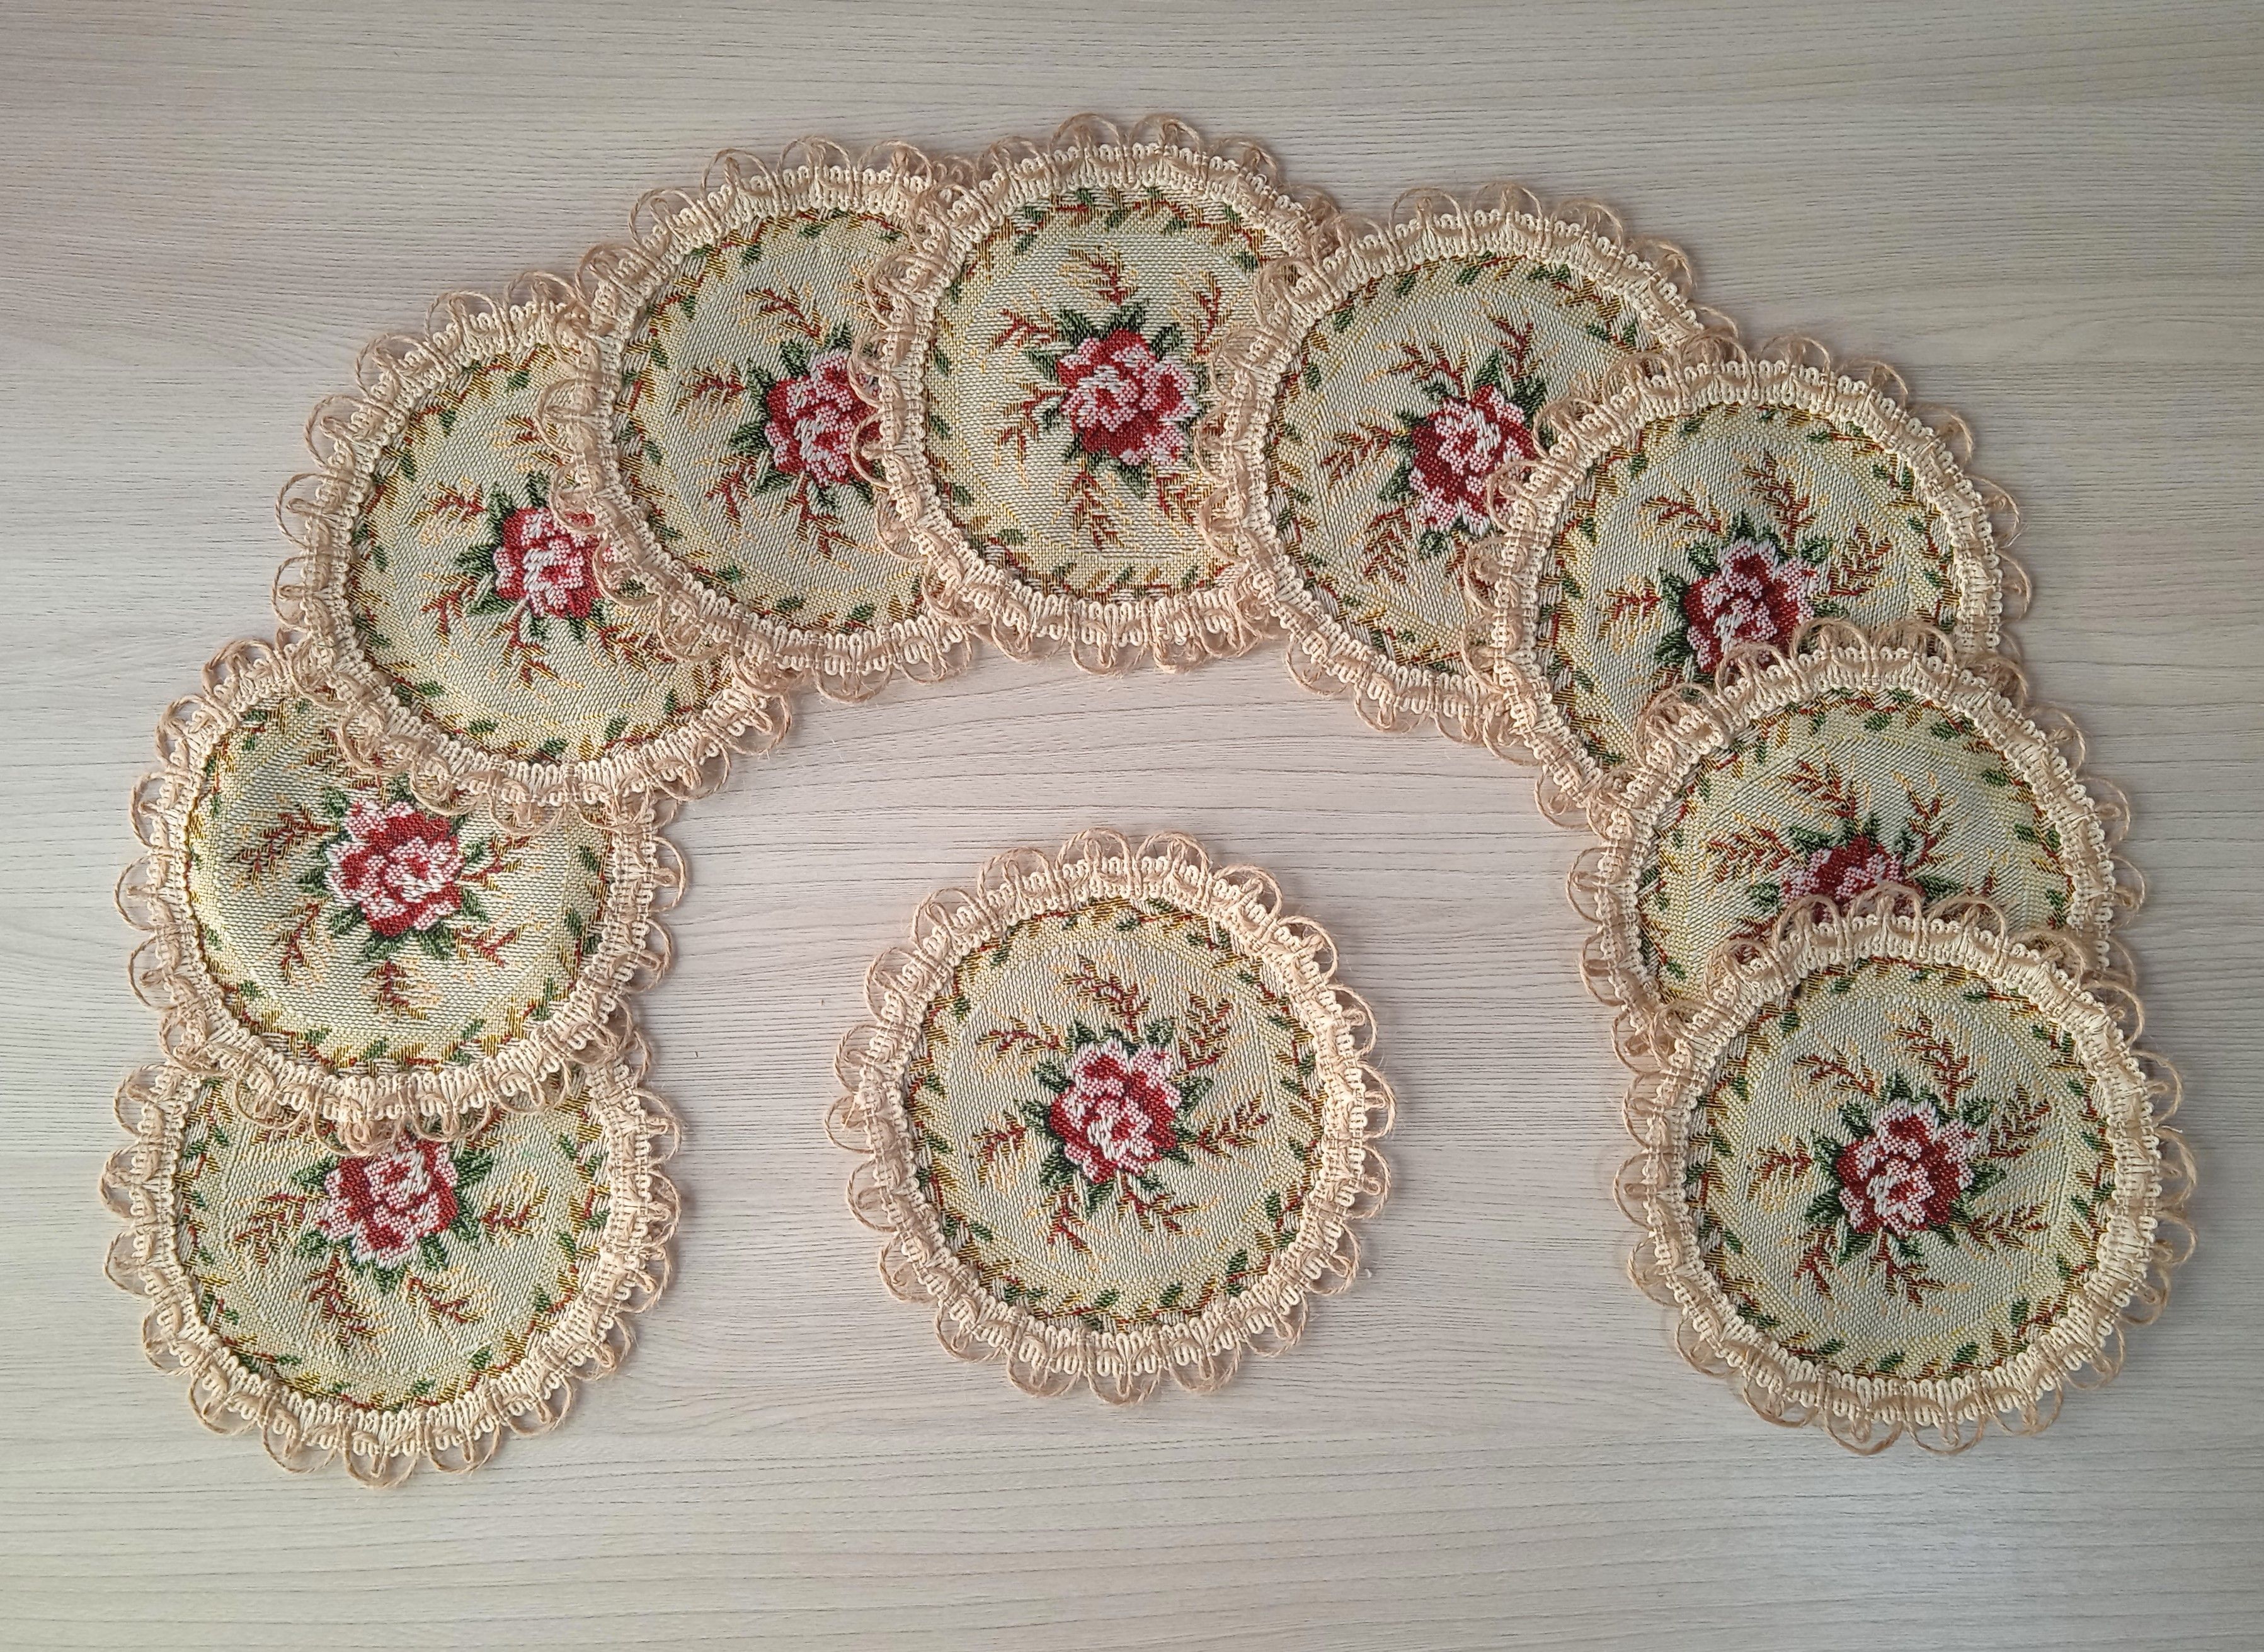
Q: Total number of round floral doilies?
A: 10